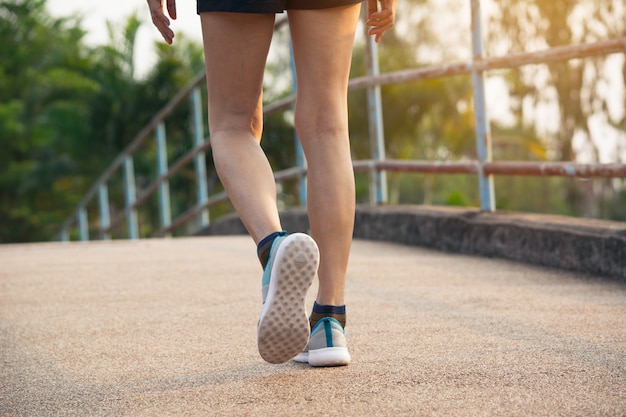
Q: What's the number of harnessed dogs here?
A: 0